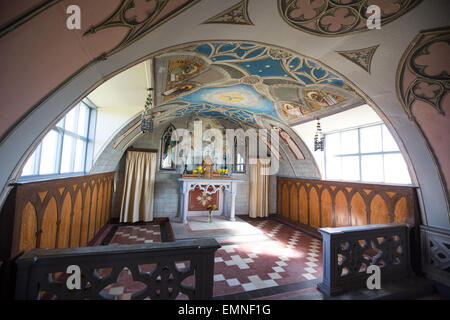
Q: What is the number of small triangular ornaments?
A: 2